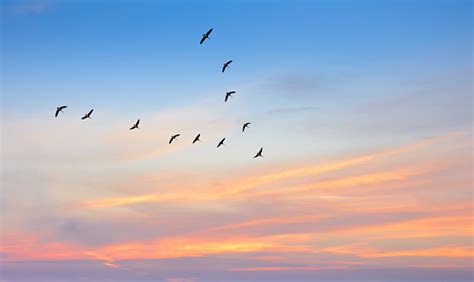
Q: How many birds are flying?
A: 11